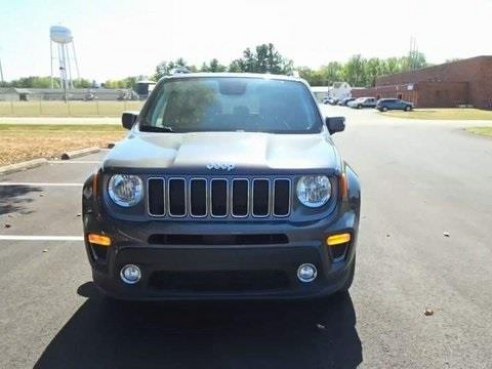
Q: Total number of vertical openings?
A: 7